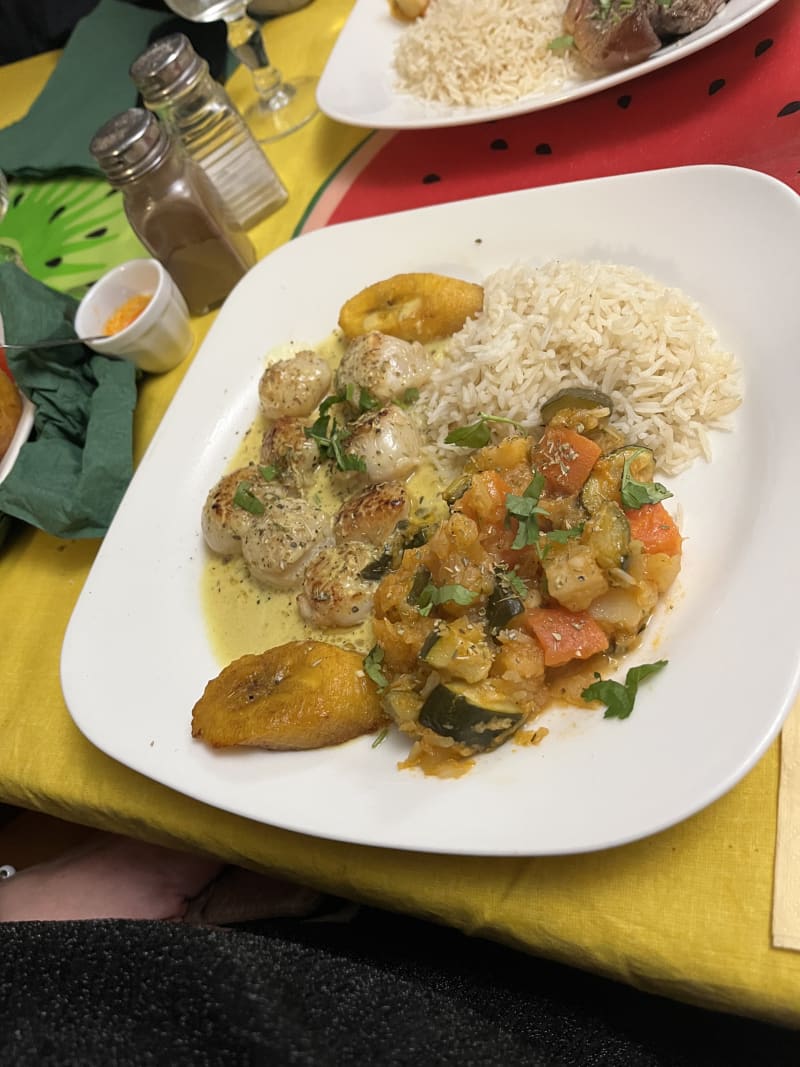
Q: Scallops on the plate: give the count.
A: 8